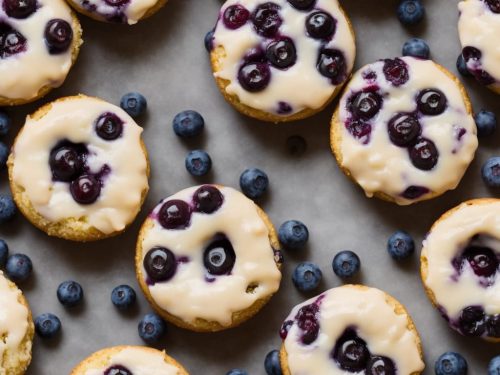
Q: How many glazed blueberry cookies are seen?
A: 11